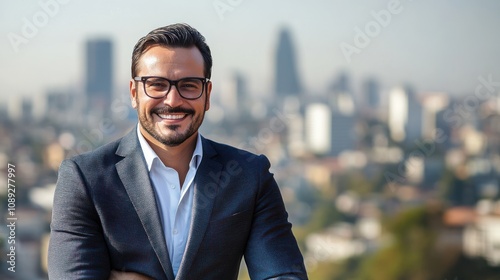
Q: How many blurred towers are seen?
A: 2